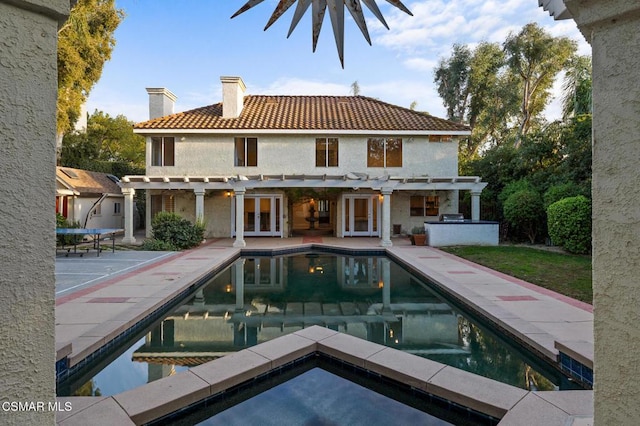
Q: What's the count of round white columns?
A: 5